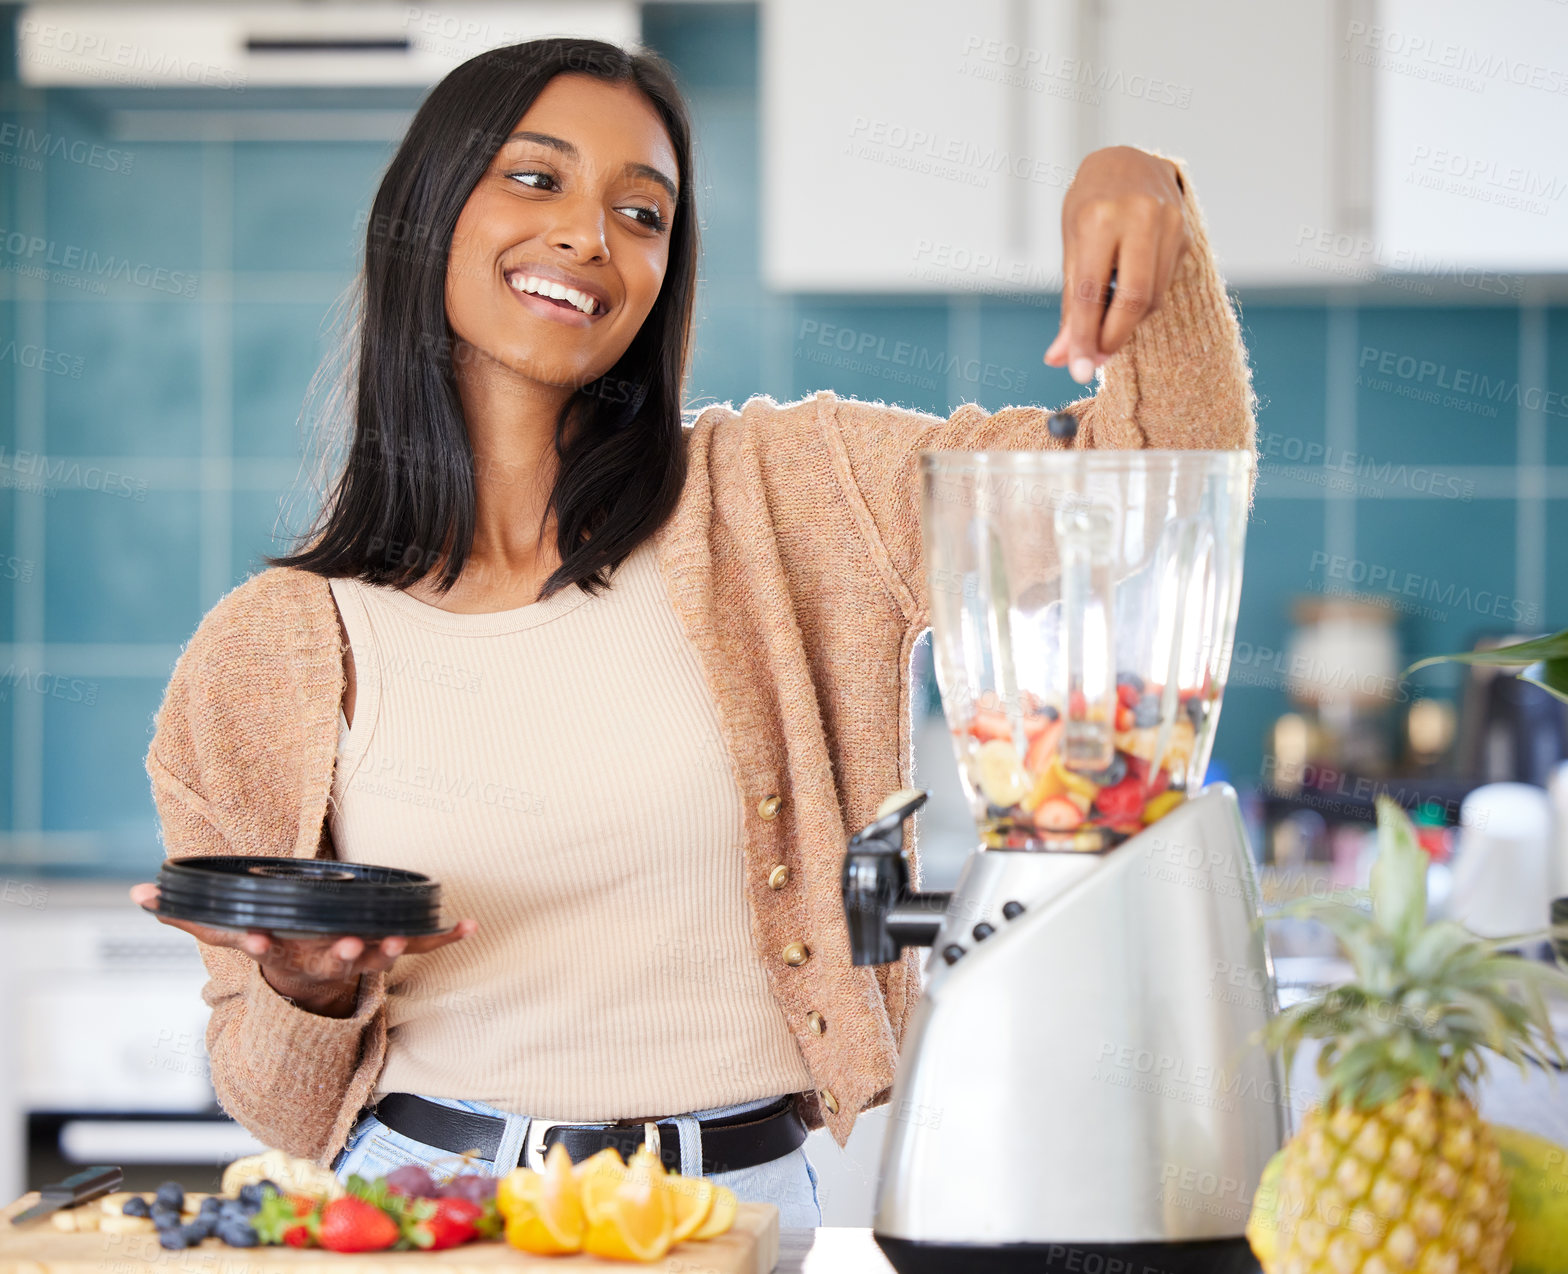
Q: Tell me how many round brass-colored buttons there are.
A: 5